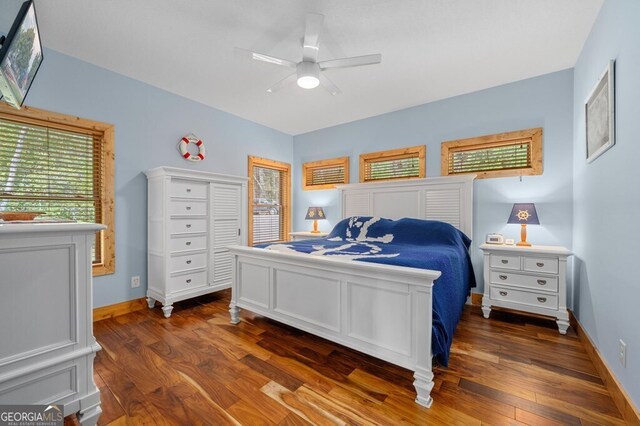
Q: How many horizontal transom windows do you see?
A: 3